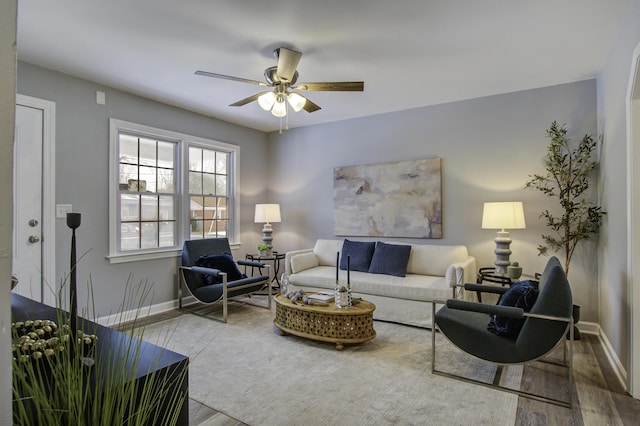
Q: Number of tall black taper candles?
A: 2